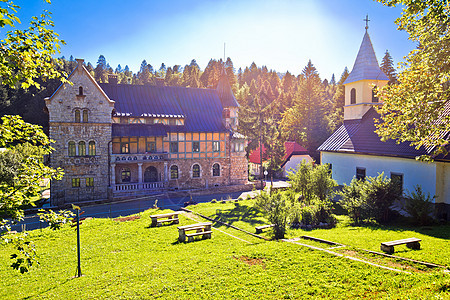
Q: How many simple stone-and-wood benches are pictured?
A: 4